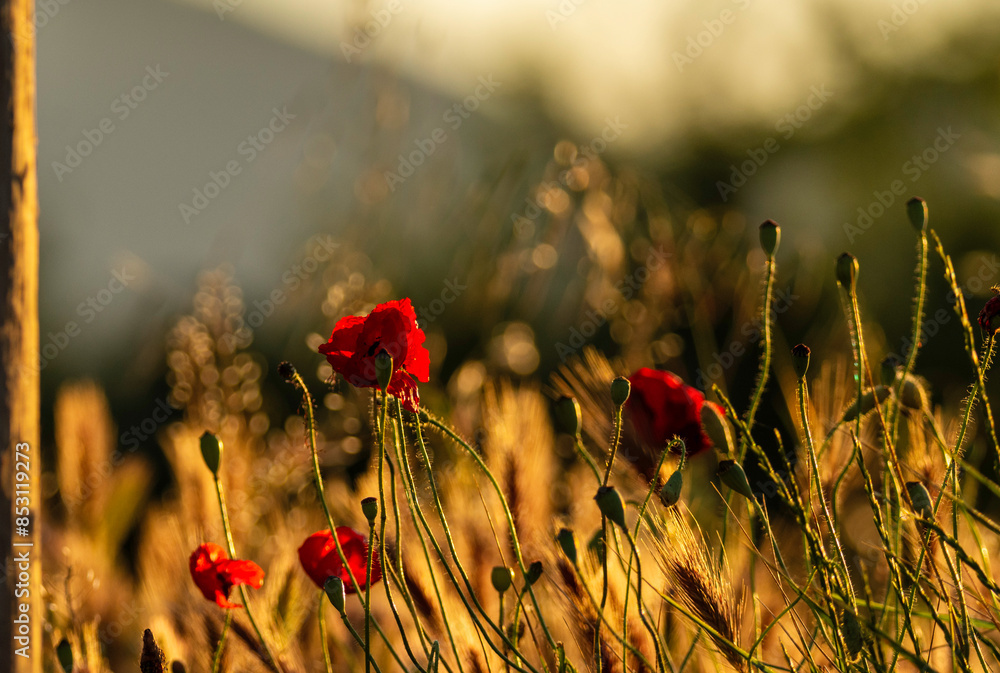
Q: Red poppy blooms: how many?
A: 4